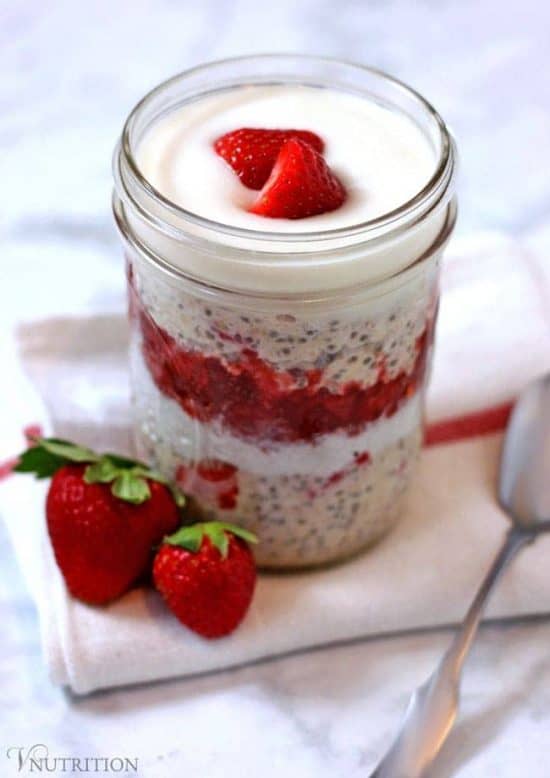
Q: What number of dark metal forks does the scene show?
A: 0